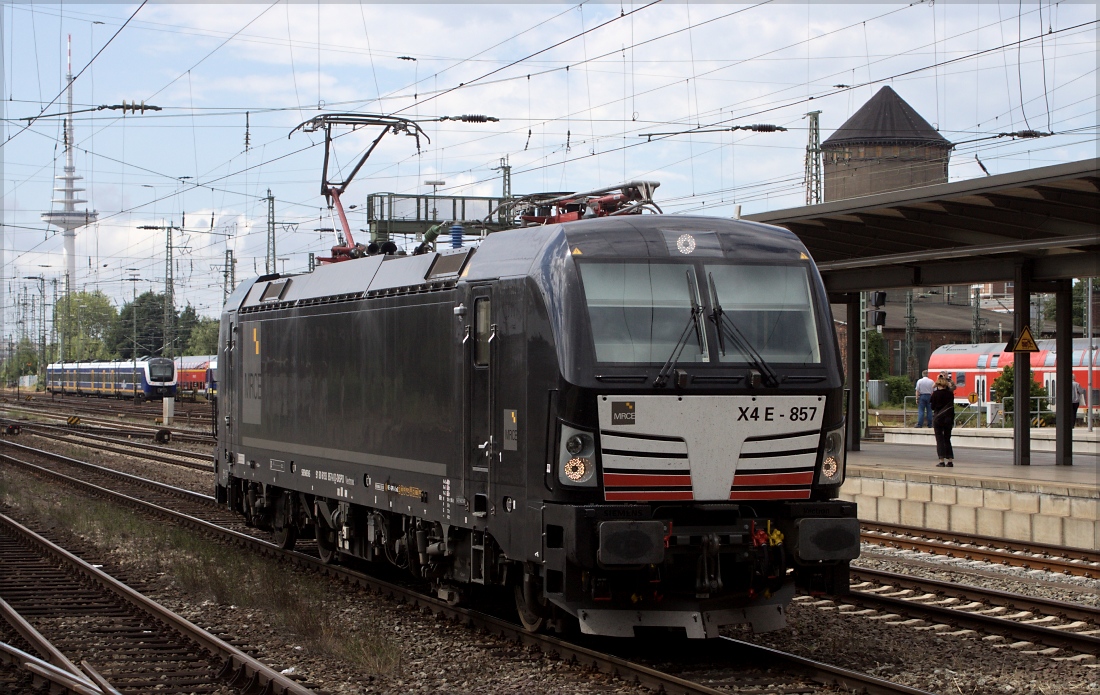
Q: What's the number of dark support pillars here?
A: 3